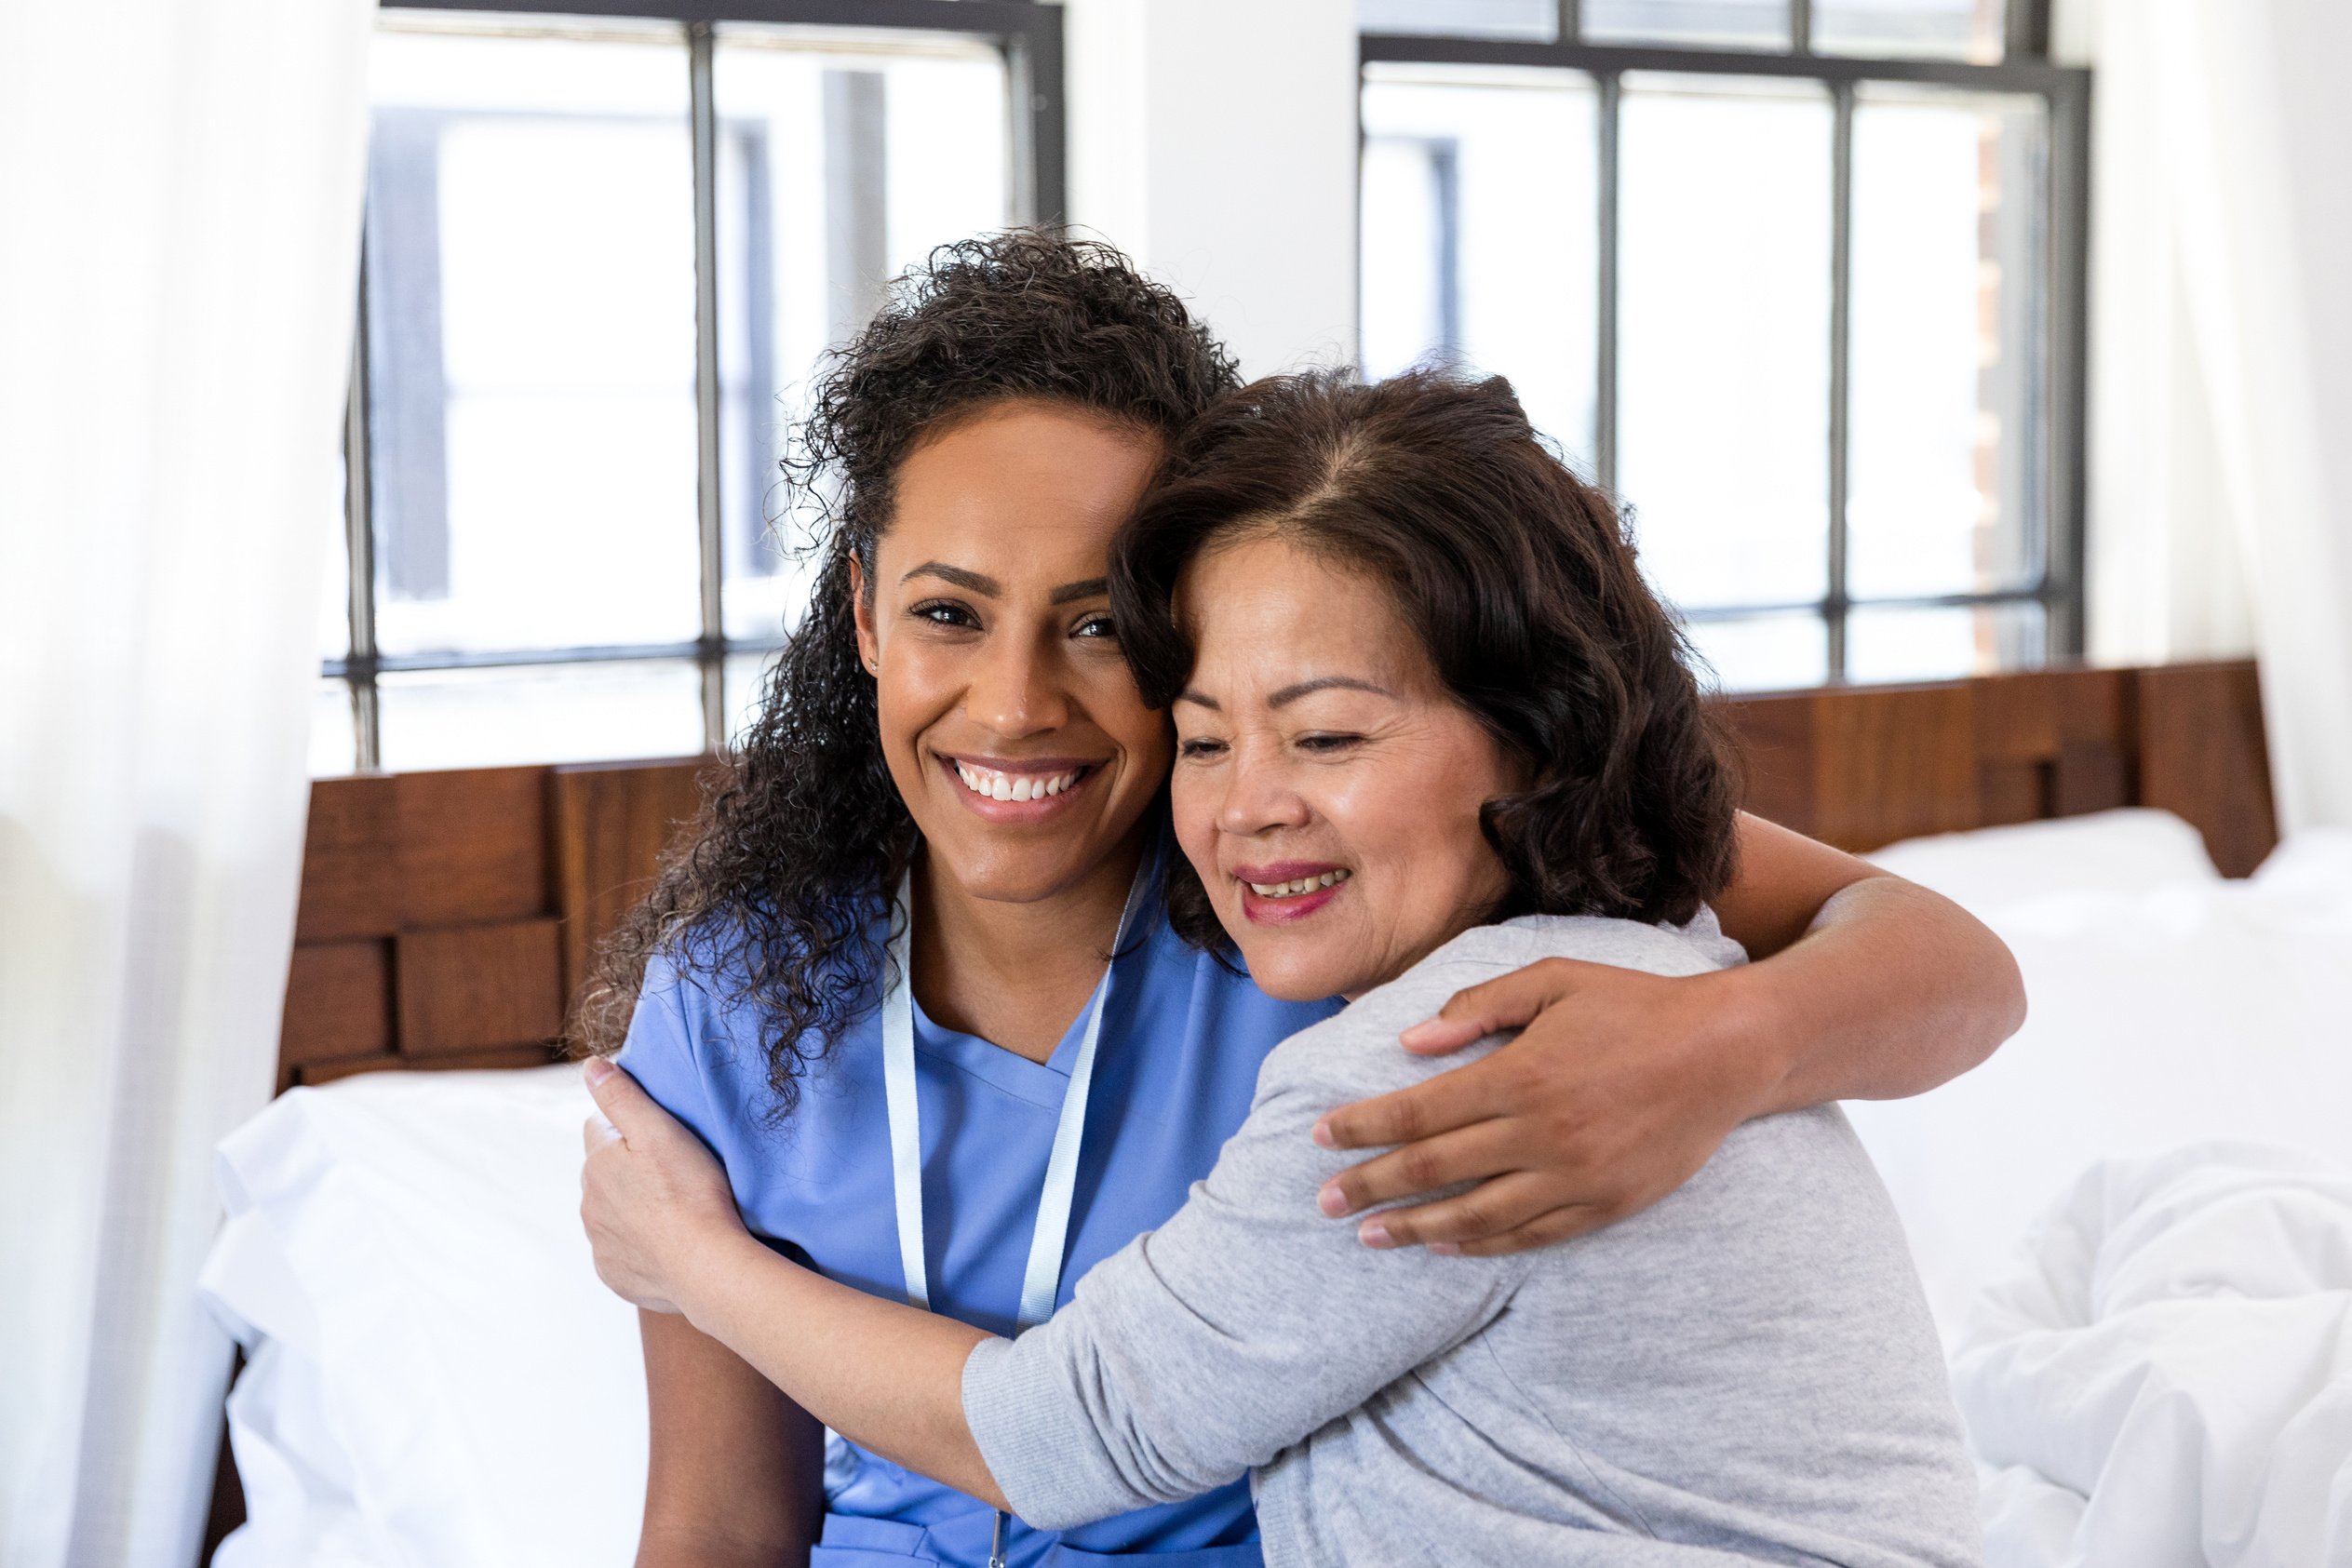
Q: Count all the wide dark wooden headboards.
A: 1